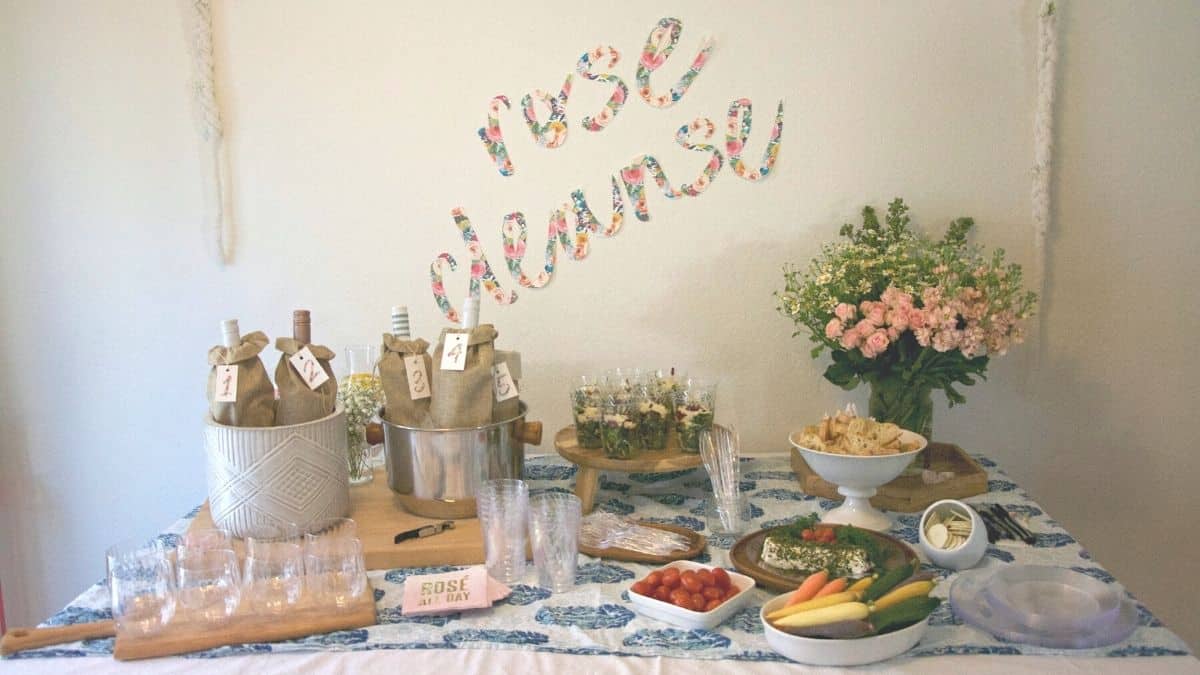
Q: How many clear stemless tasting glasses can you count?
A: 8